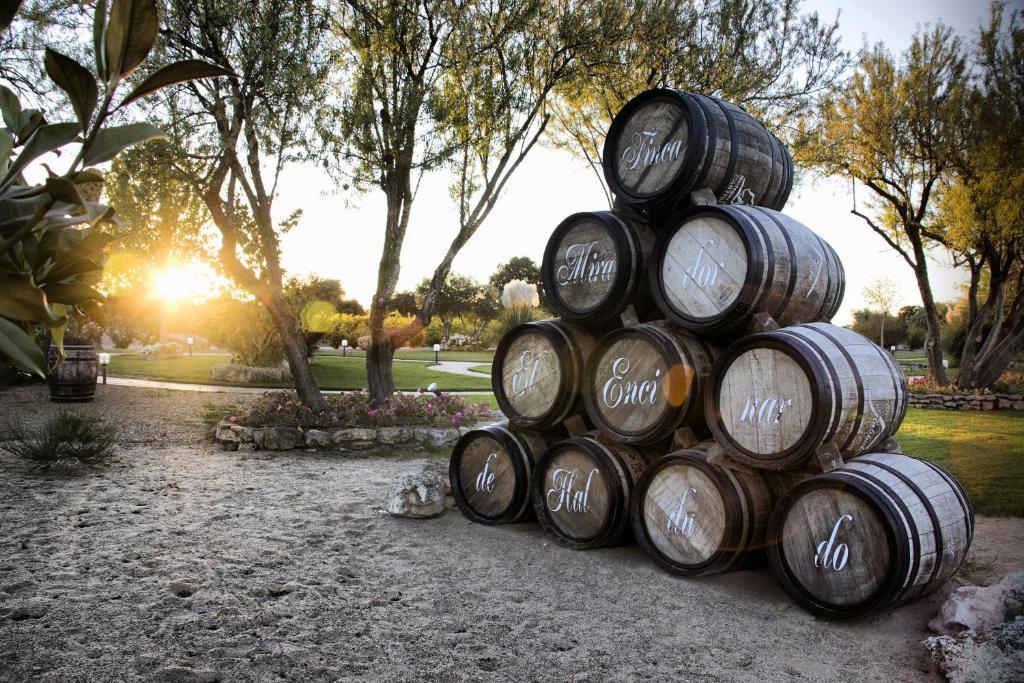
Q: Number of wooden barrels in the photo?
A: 11